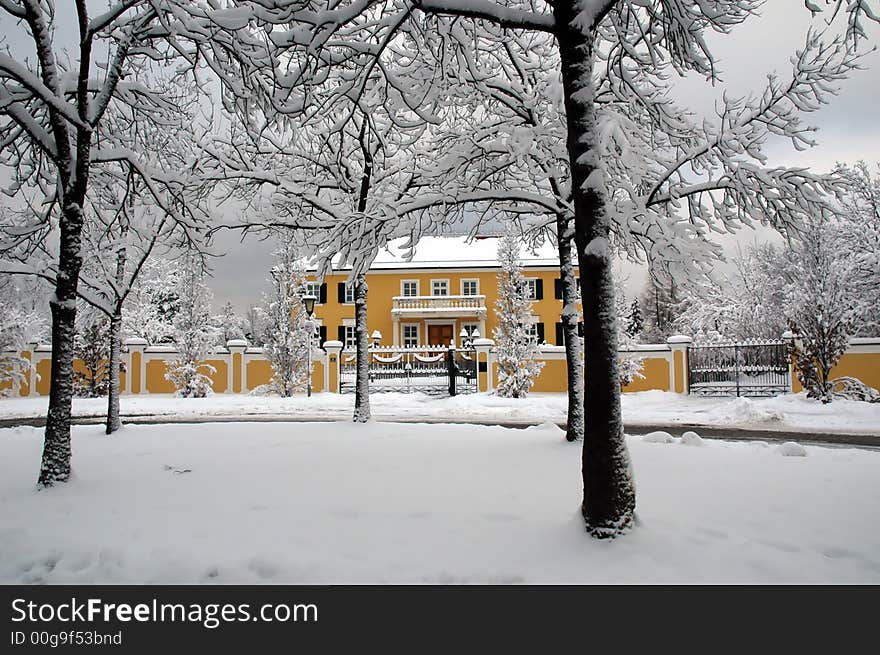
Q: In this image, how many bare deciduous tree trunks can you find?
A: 5